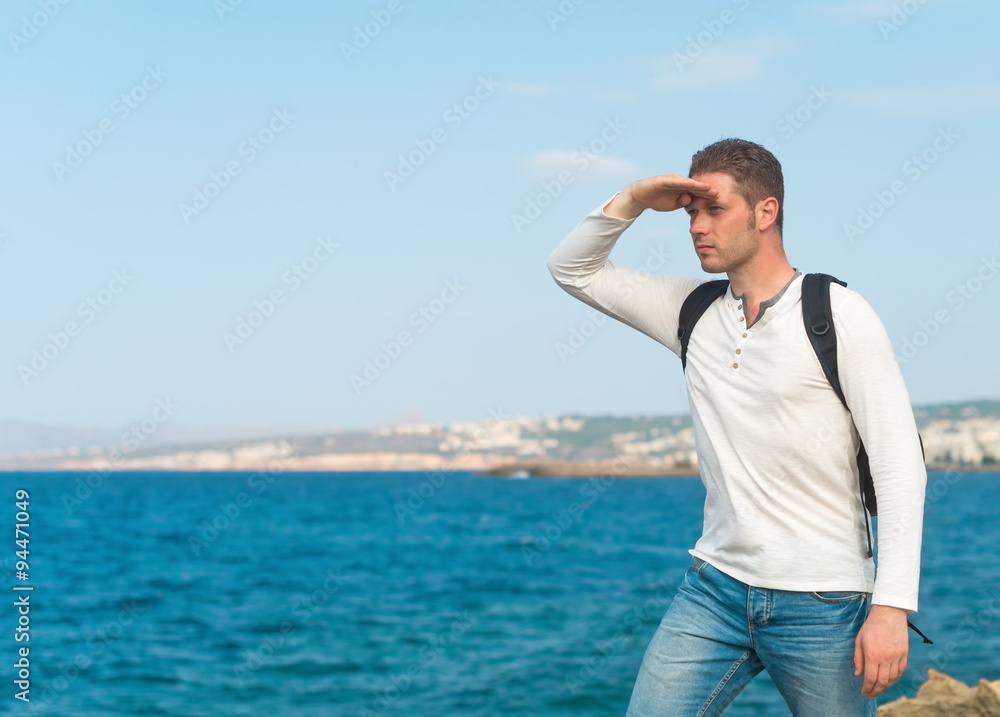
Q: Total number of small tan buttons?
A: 5